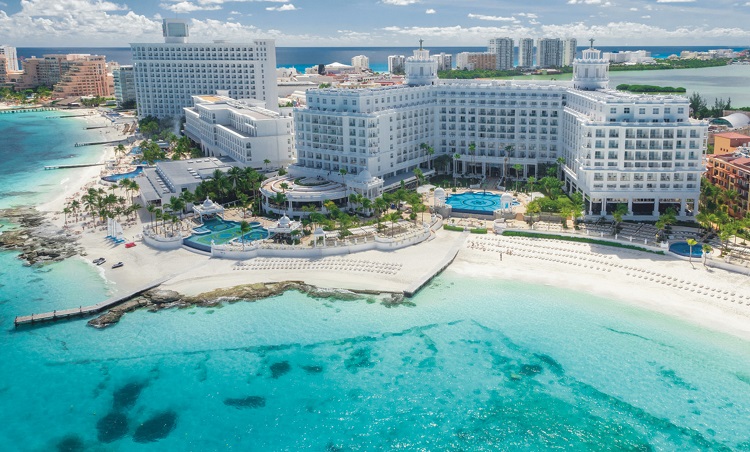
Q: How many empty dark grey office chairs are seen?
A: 0